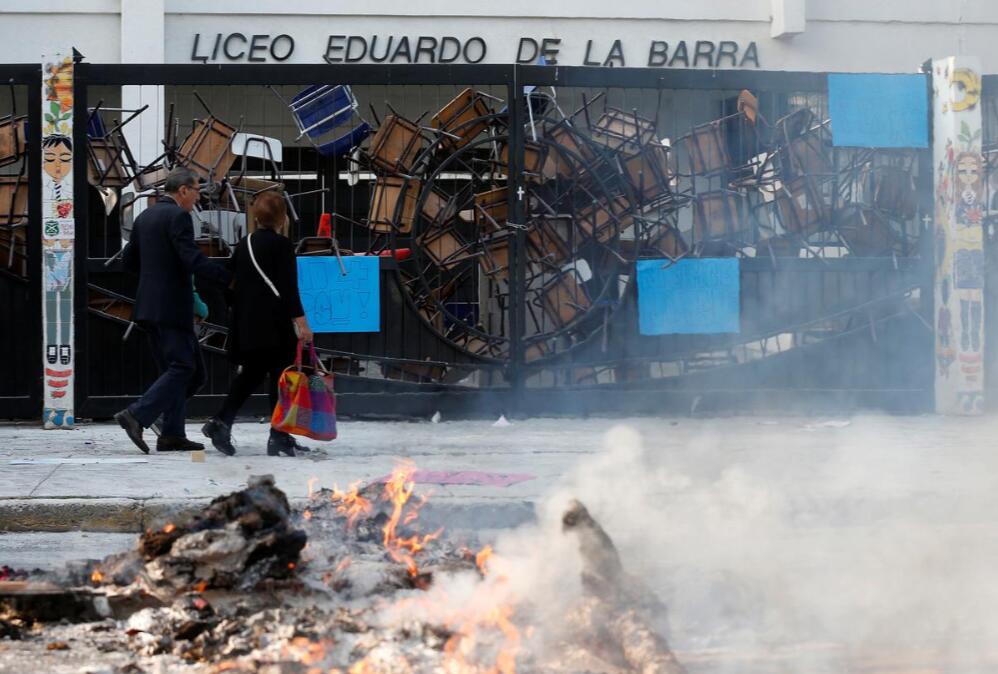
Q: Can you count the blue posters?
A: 3